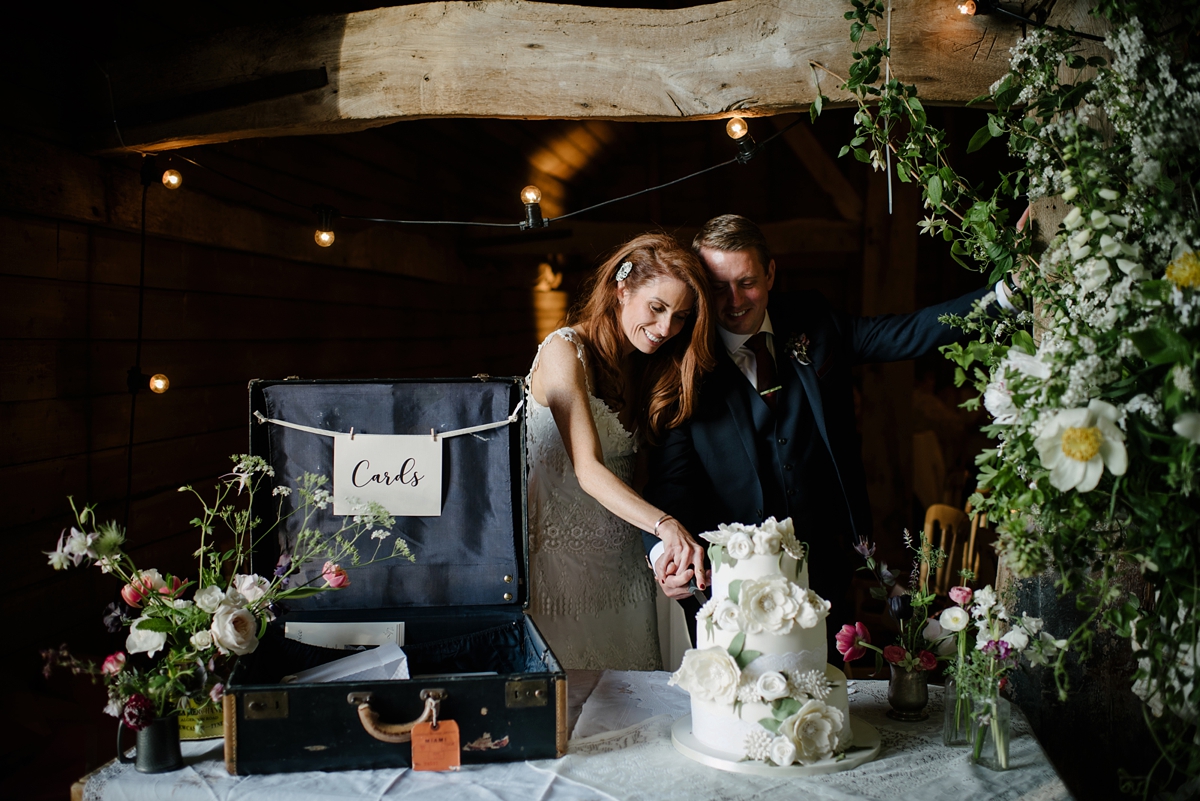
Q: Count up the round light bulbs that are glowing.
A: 6